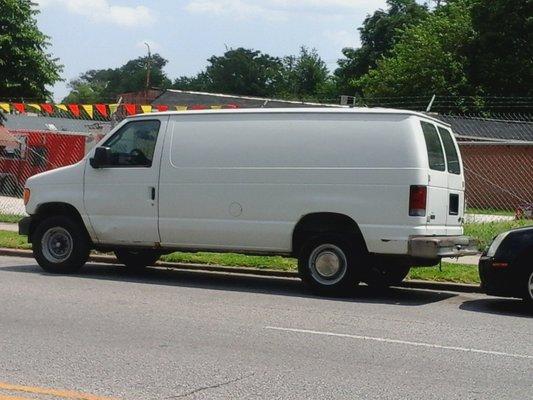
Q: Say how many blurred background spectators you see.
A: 0